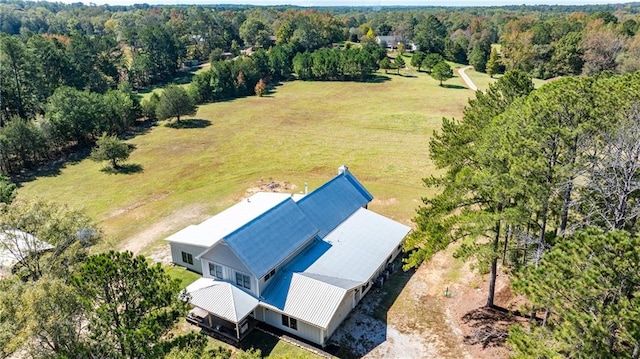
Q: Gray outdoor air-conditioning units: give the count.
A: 3